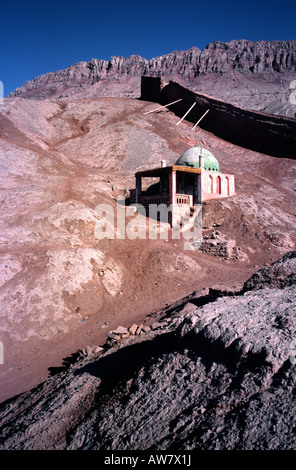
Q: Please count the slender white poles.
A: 3